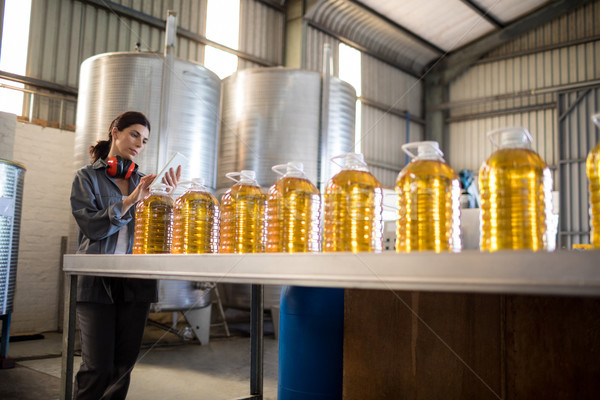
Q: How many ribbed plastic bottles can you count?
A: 8